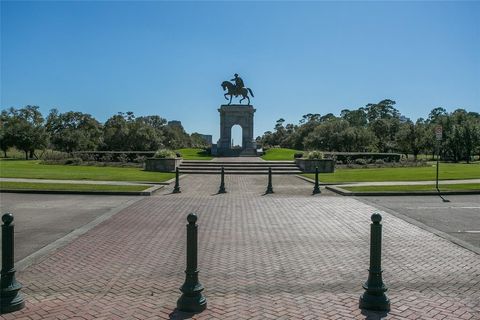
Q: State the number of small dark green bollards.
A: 7